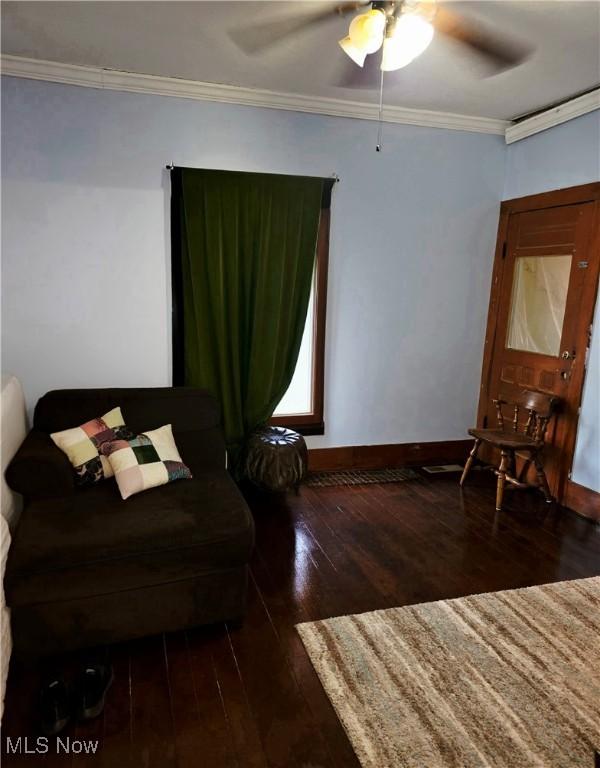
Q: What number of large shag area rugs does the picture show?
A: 1